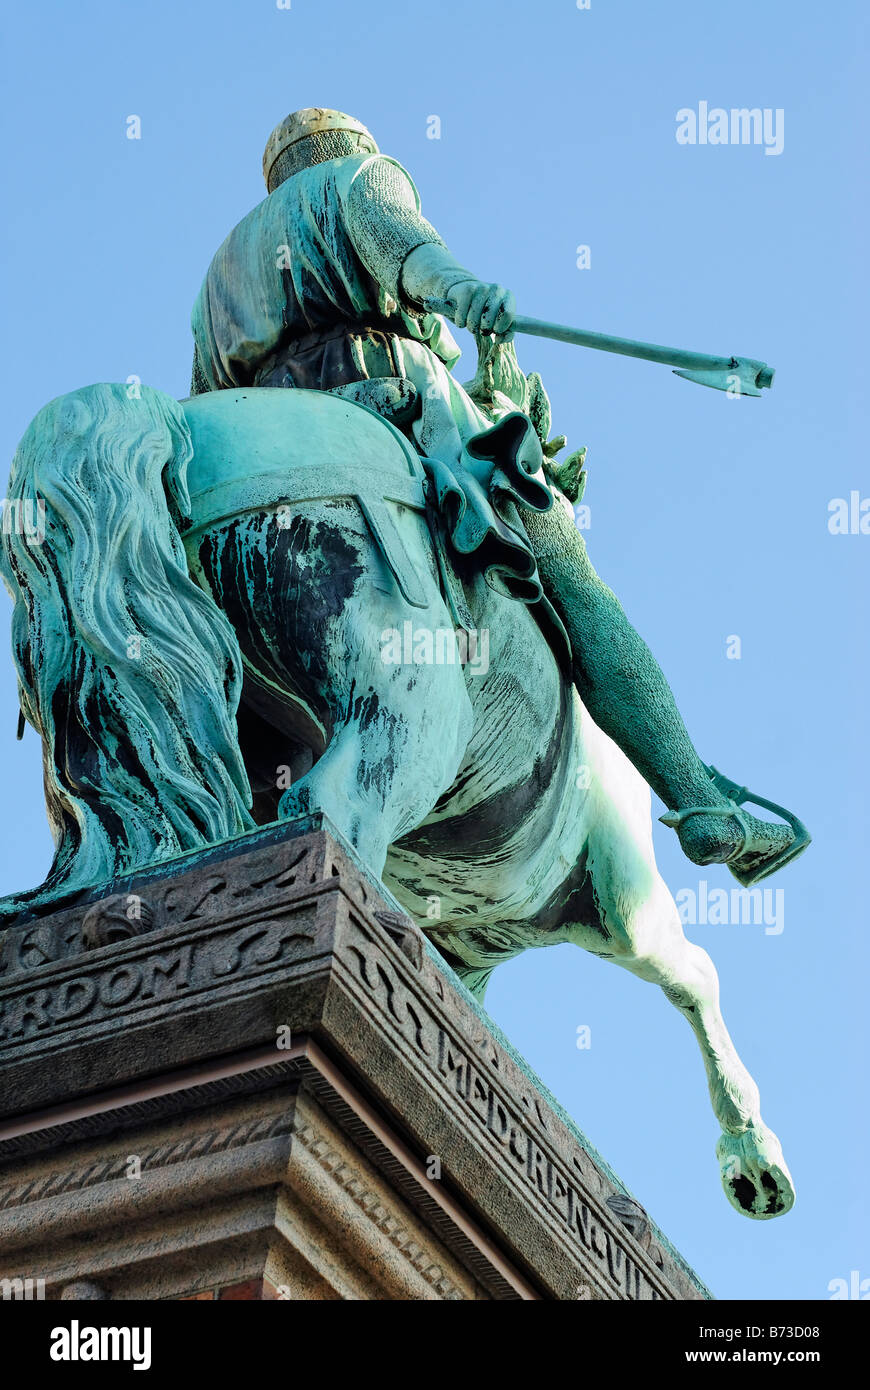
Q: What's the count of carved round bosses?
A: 3